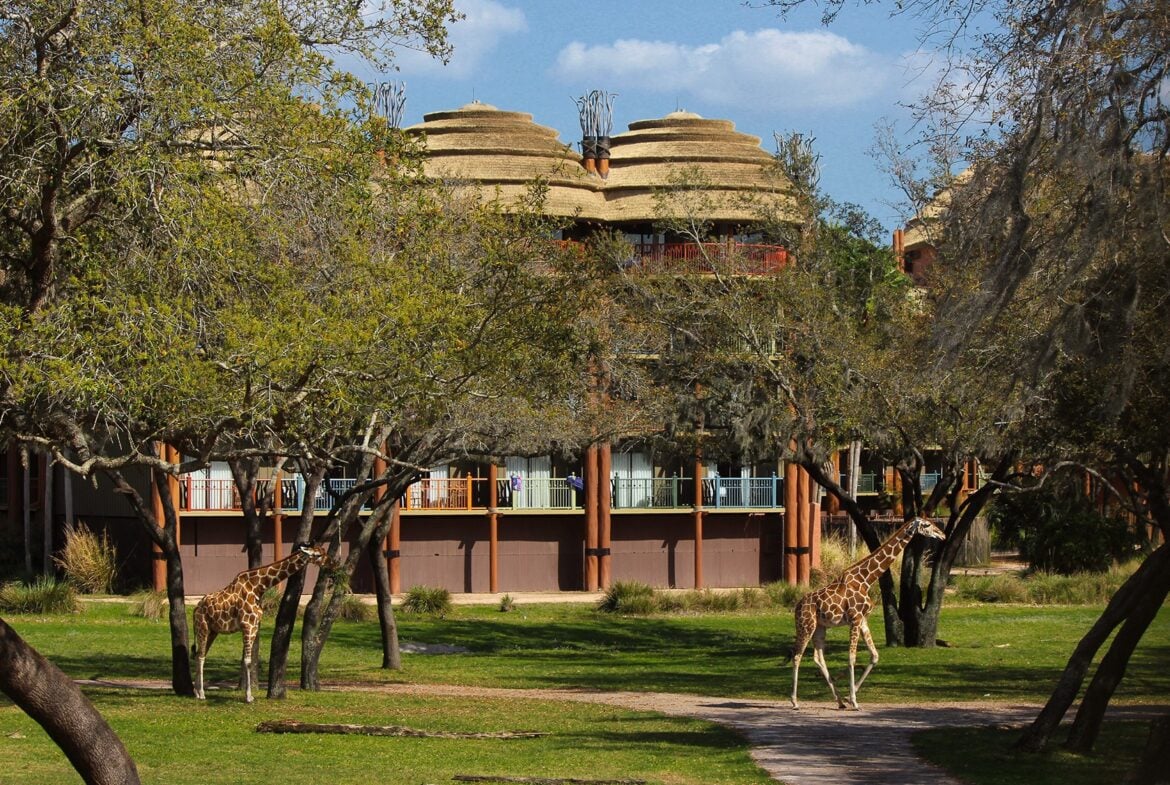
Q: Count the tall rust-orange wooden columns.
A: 11